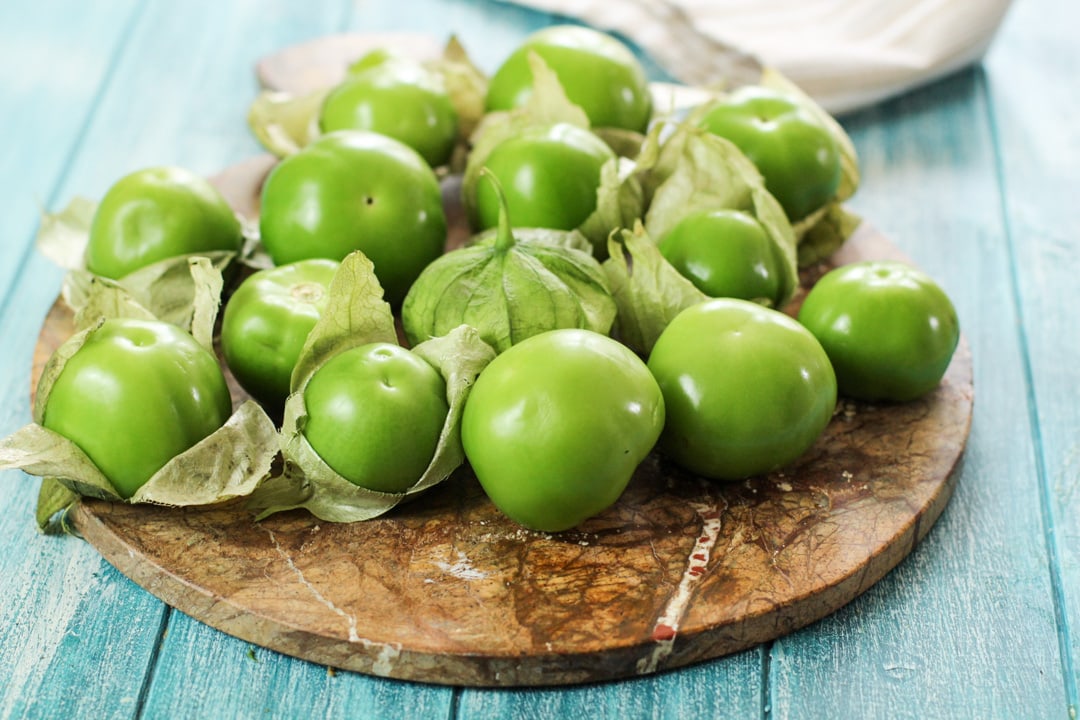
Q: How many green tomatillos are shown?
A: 14